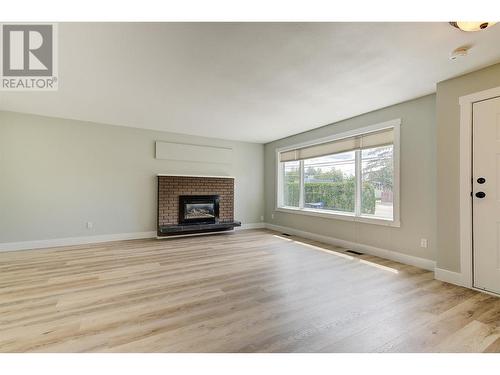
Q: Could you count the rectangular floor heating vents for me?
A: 2